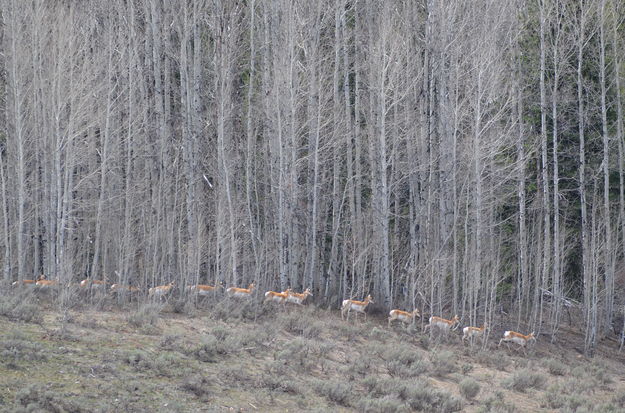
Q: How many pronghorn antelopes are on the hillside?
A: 14